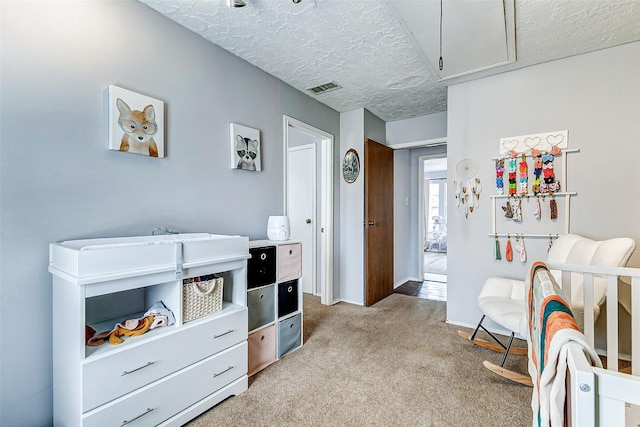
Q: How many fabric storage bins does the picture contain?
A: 6